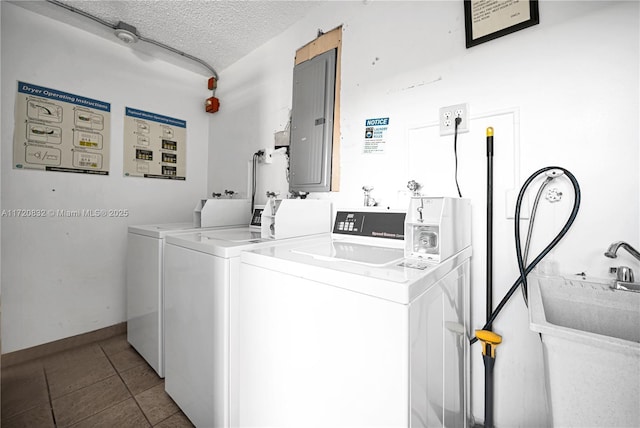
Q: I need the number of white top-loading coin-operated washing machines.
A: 3